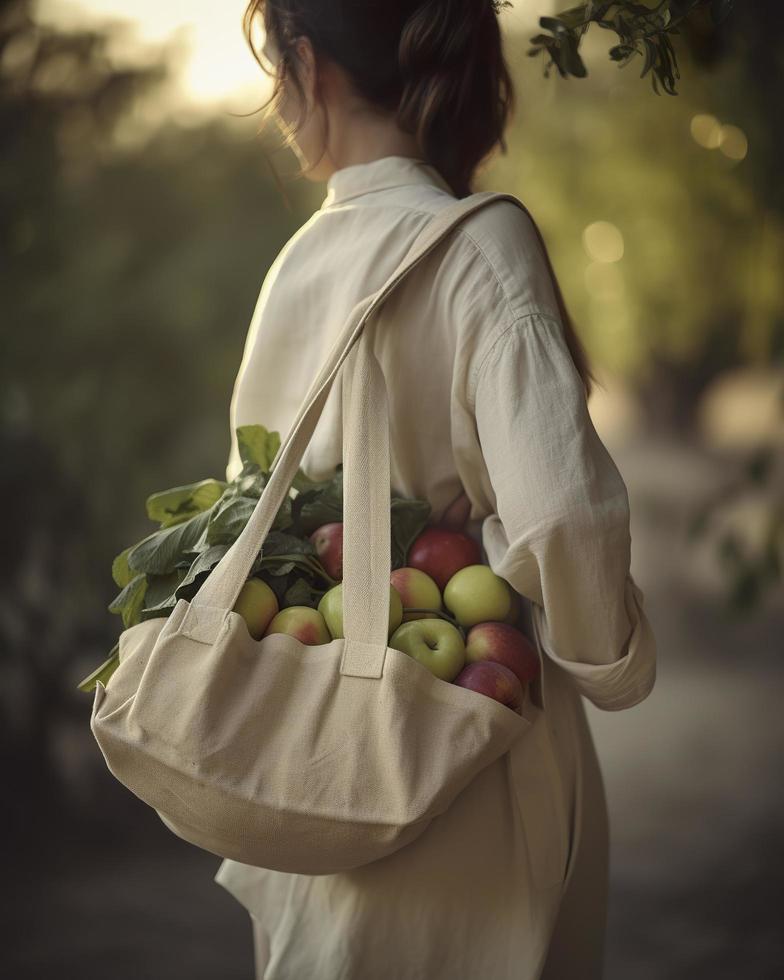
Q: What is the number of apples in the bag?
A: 10